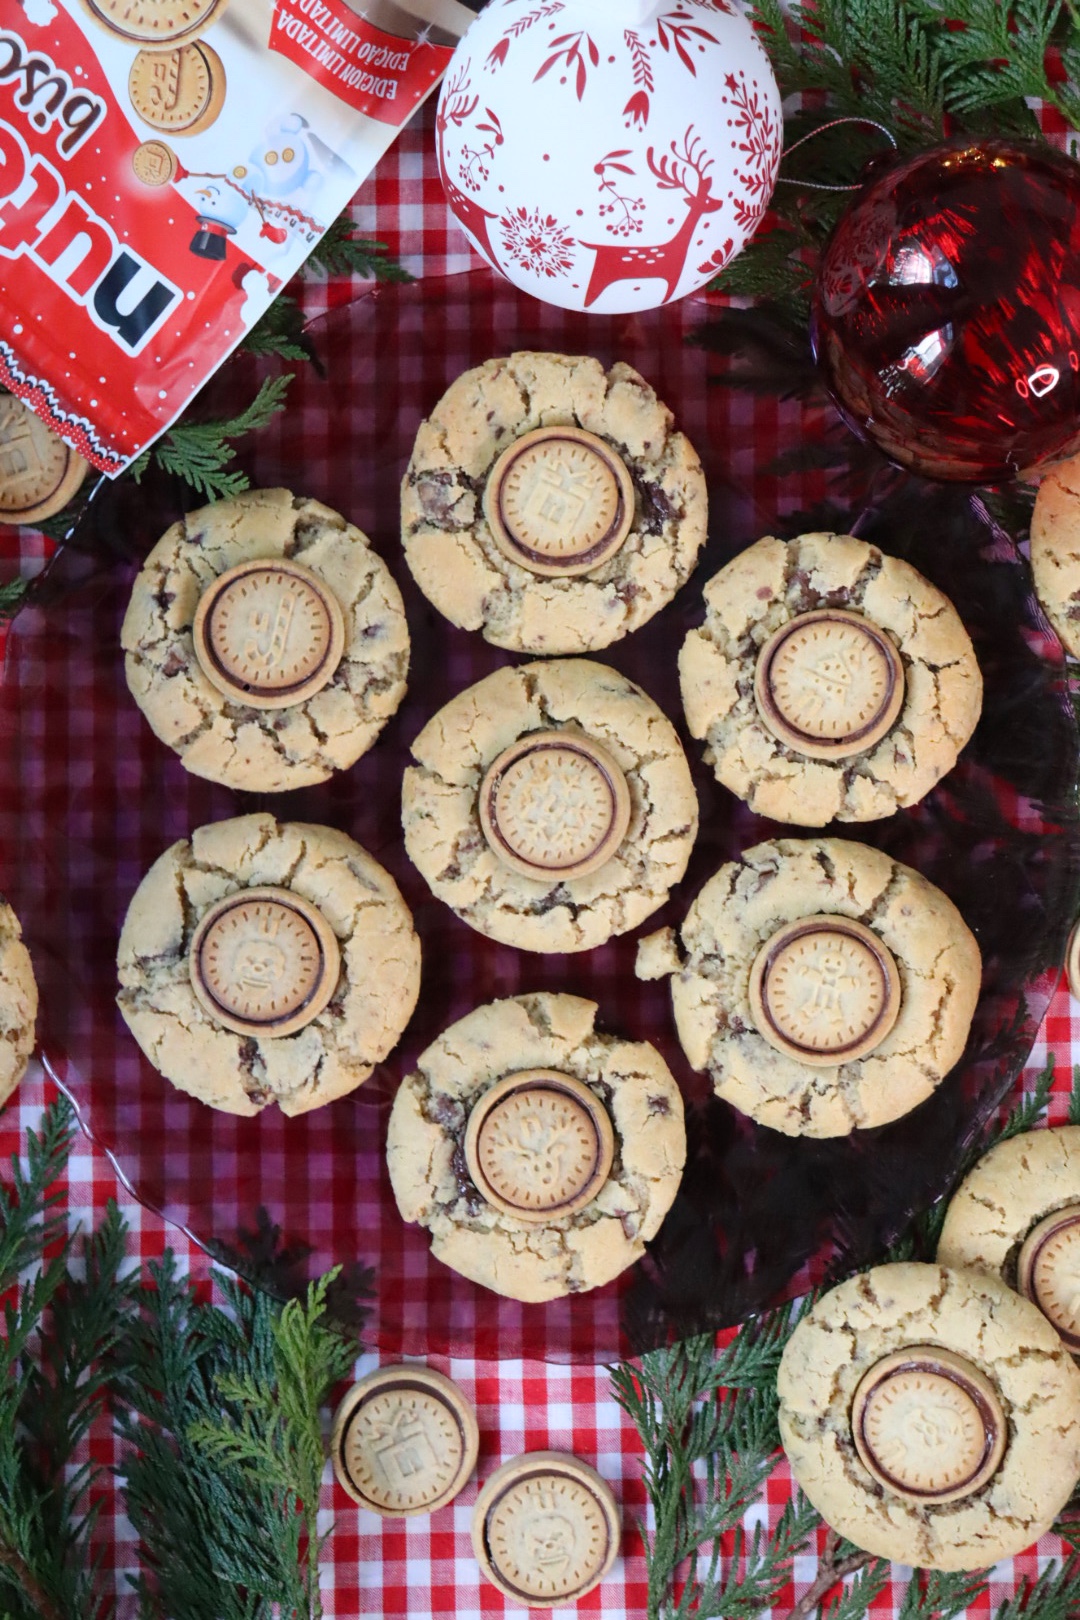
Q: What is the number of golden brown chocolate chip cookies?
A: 11